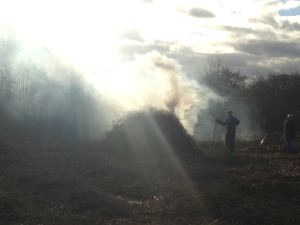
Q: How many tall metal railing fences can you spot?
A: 1